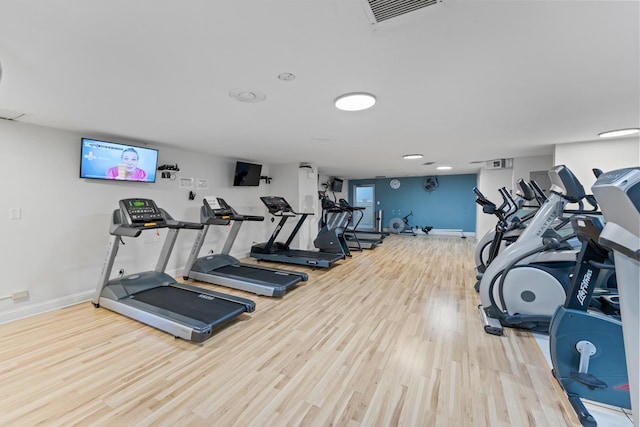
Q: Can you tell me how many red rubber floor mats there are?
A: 0